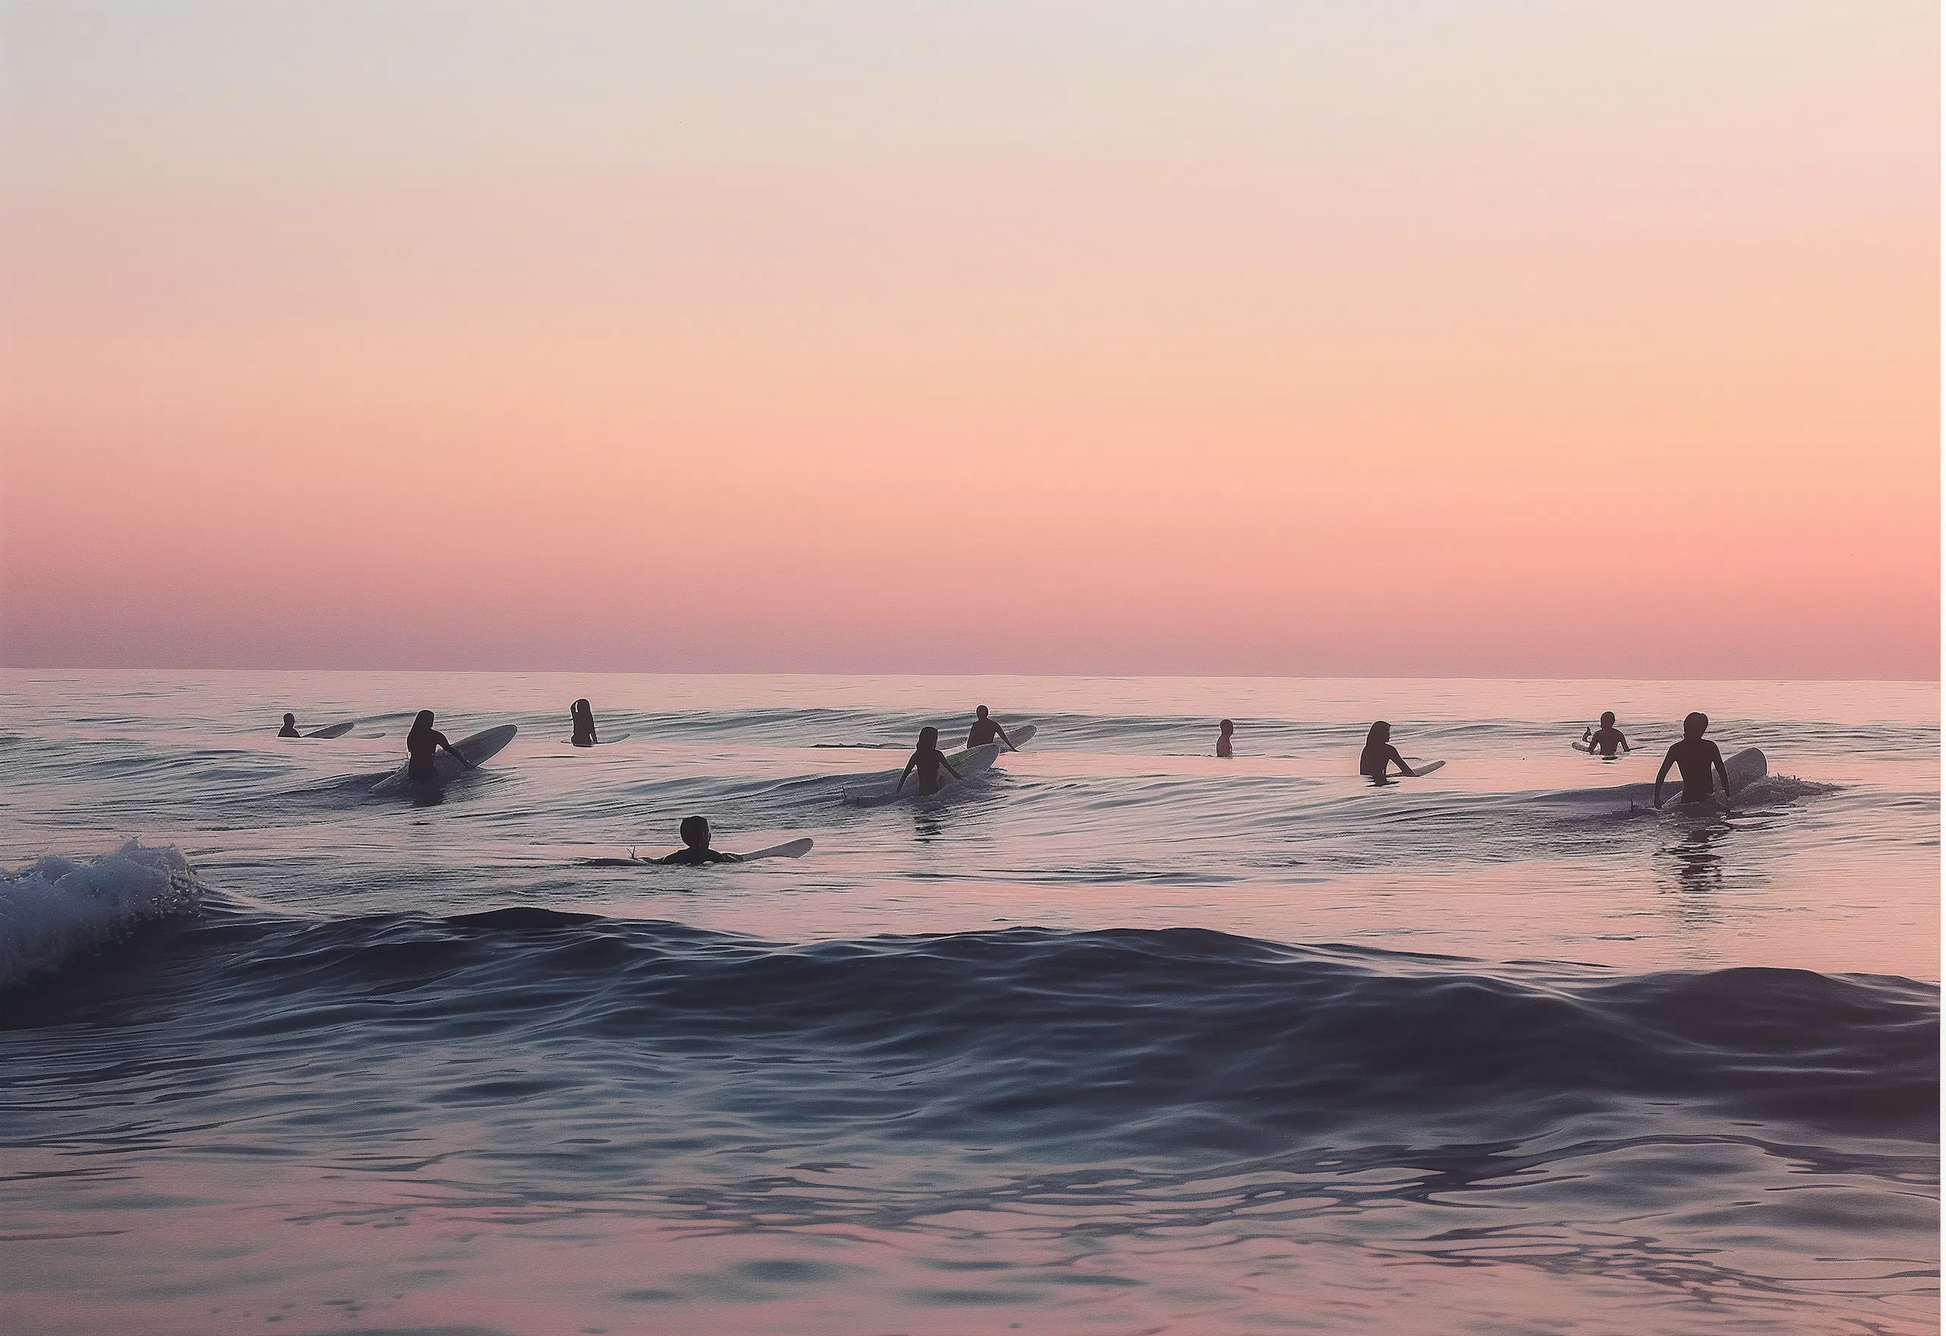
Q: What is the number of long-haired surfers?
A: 4